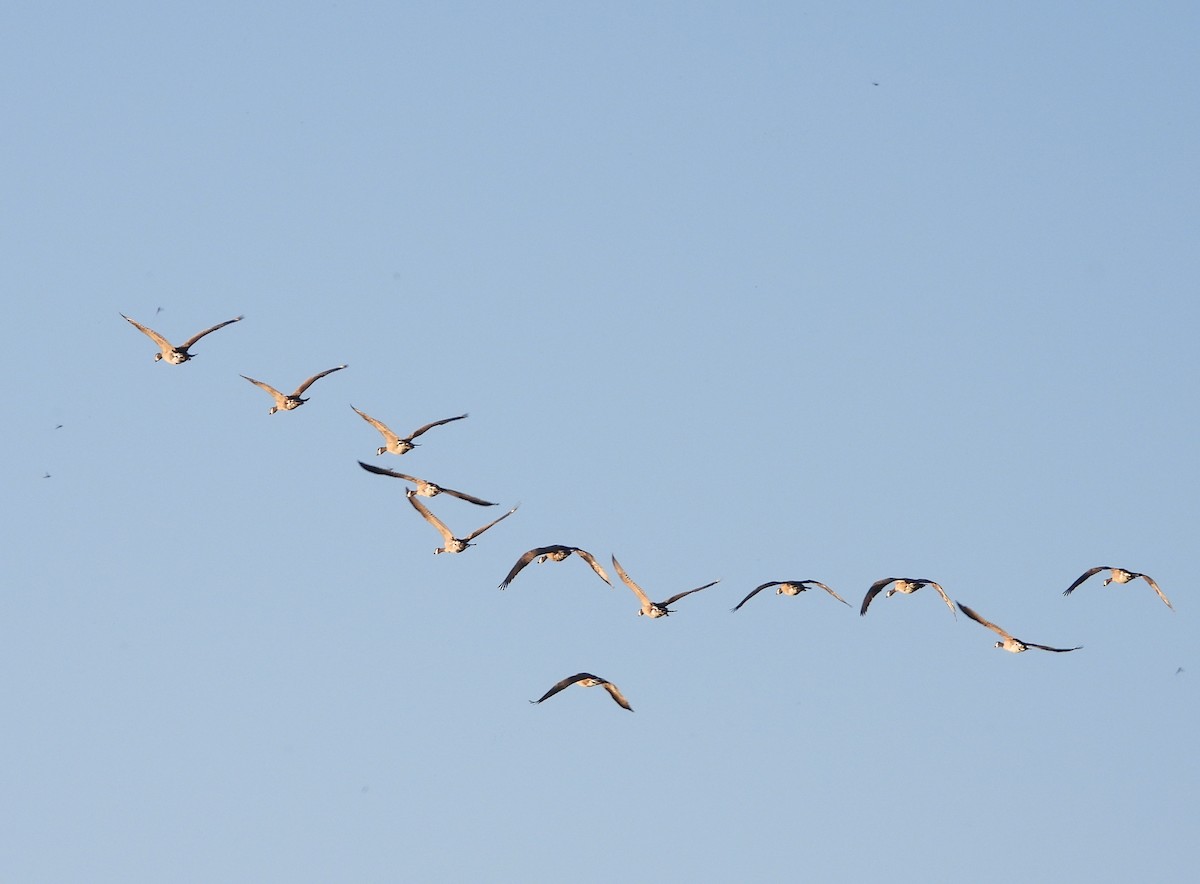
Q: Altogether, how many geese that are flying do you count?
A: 12